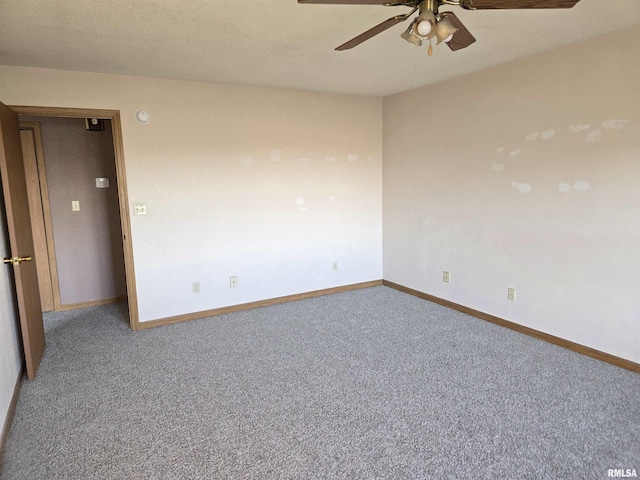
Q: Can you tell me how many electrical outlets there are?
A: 5